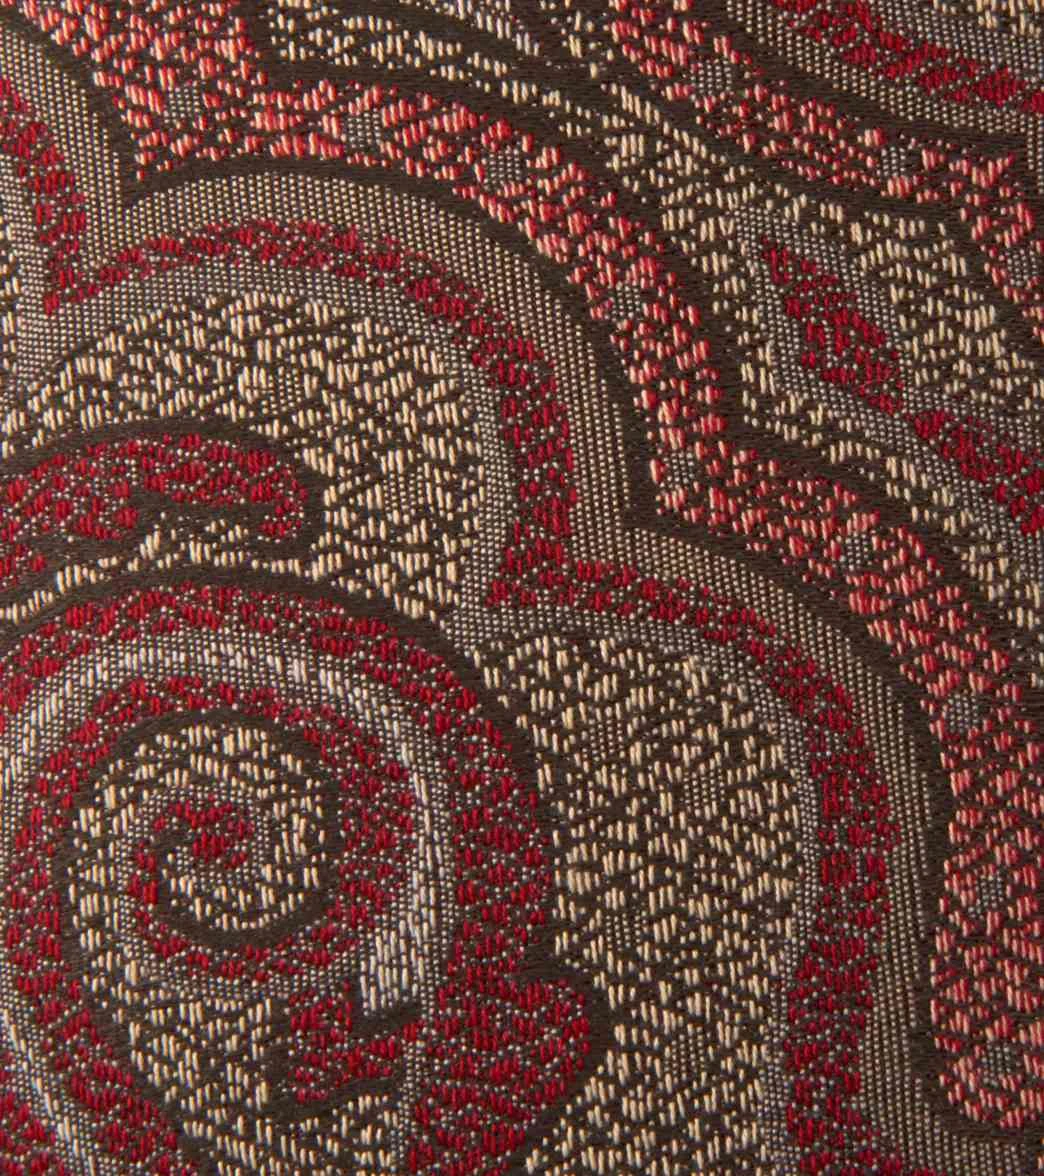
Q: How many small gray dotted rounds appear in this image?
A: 12